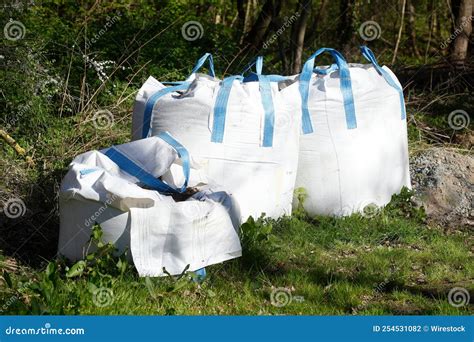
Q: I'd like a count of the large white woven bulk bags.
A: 3